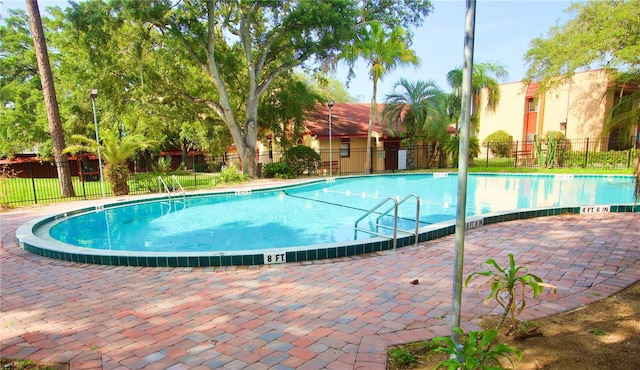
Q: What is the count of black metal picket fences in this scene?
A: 1